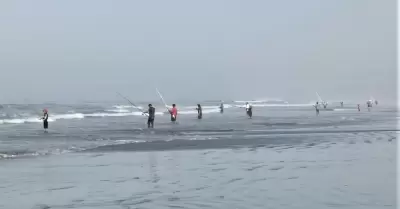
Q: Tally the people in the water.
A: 12